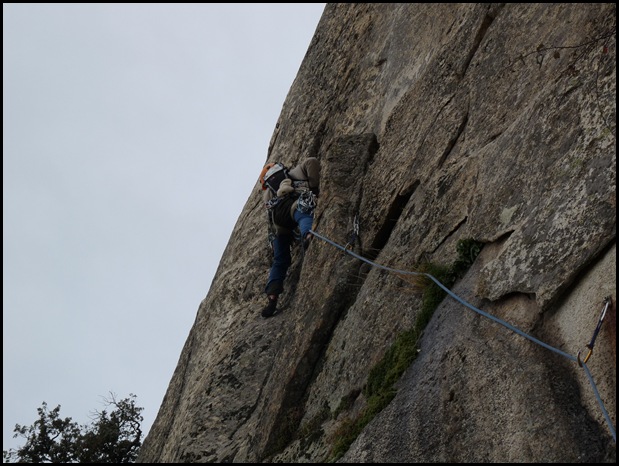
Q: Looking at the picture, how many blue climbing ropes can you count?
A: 1